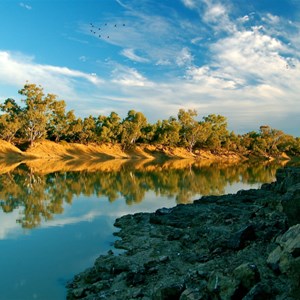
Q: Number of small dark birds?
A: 10